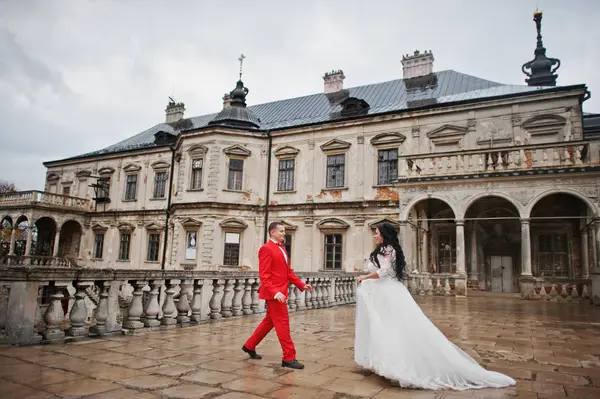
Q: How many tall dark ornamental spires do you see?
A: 2